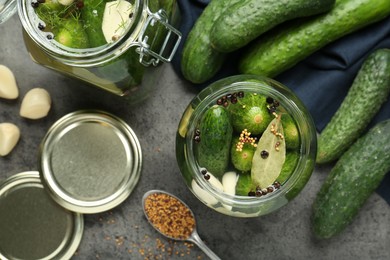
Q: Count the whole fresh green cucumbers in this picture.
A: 5